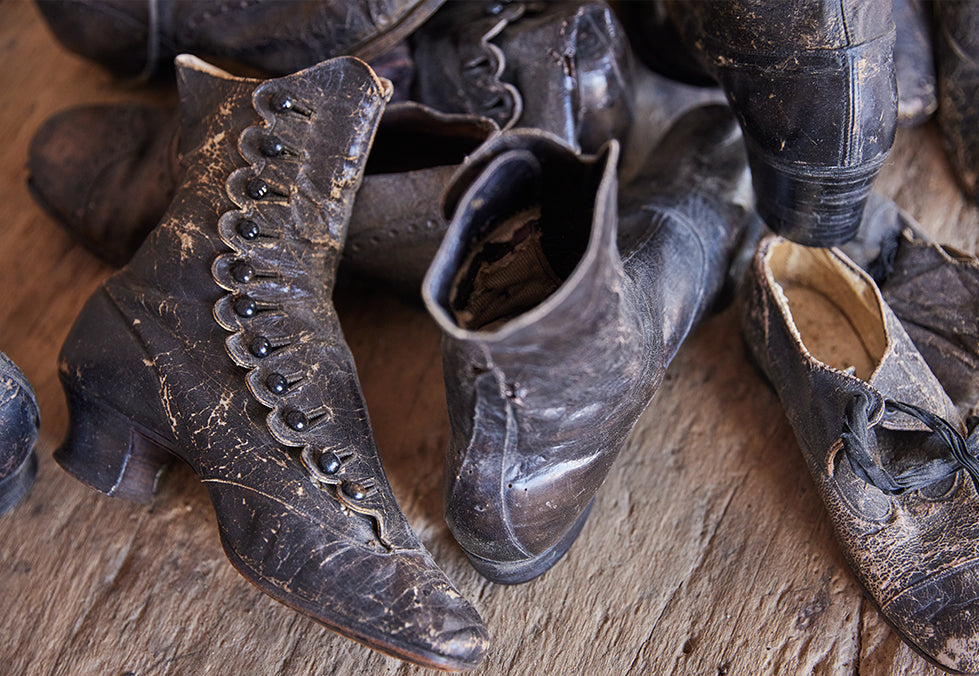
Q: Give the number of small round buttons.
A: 11